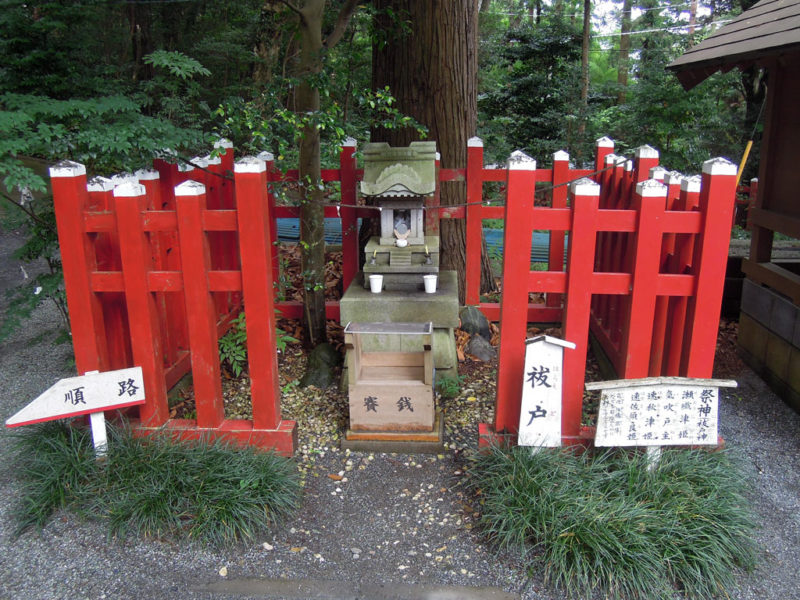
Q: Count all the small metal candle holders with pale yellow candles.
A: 2